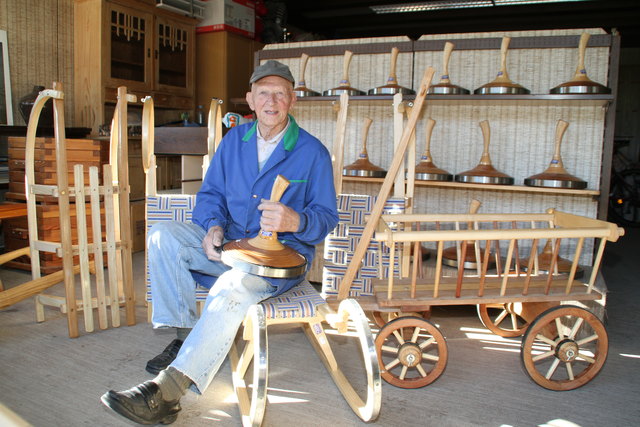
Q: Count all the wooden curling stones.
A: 14